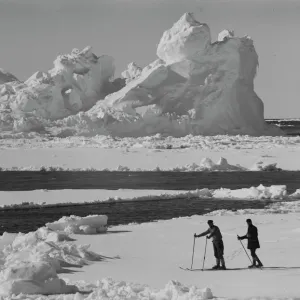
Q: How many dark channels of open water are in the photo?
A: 2